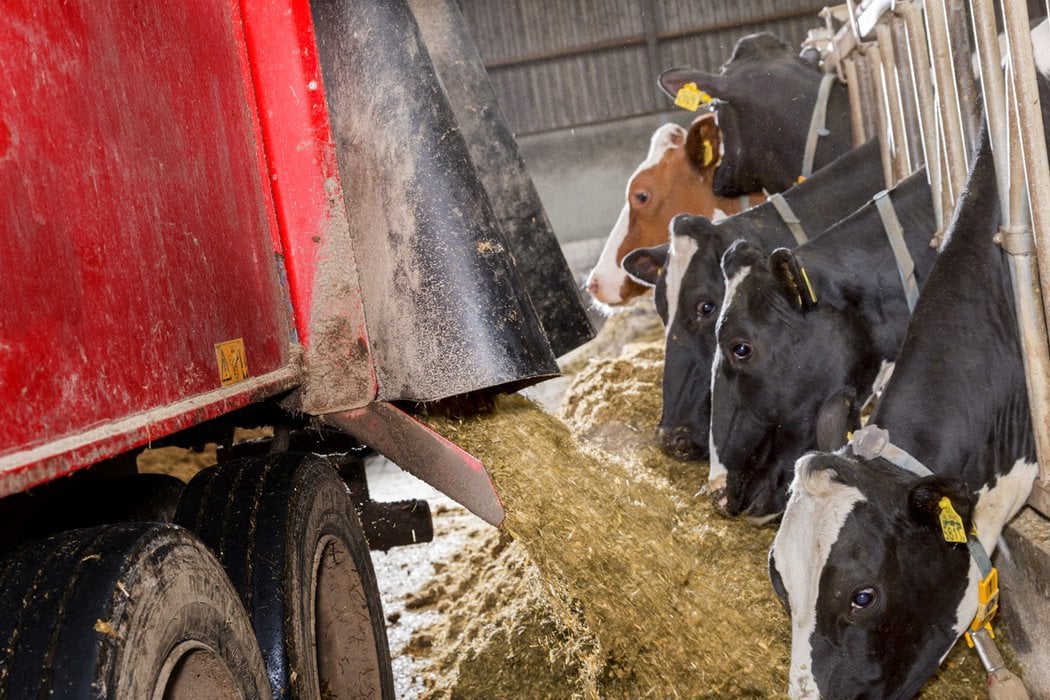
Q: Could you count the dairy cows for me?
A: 5